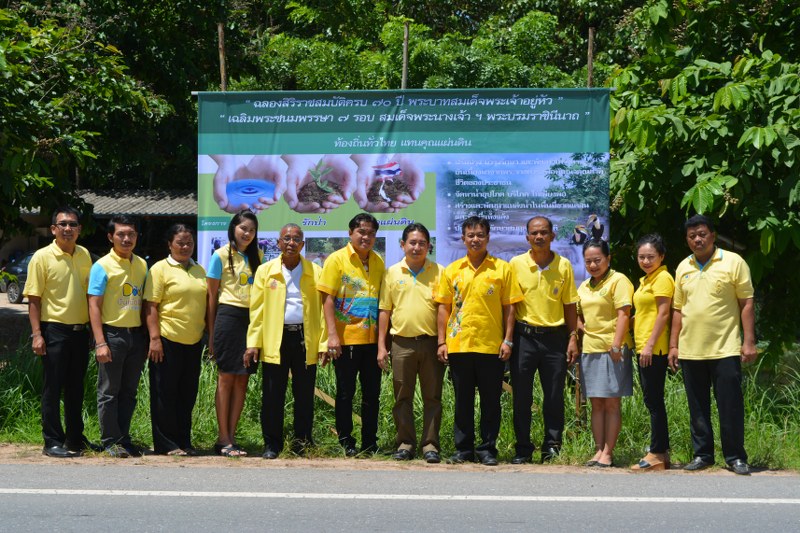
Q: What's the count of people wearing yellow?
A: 12